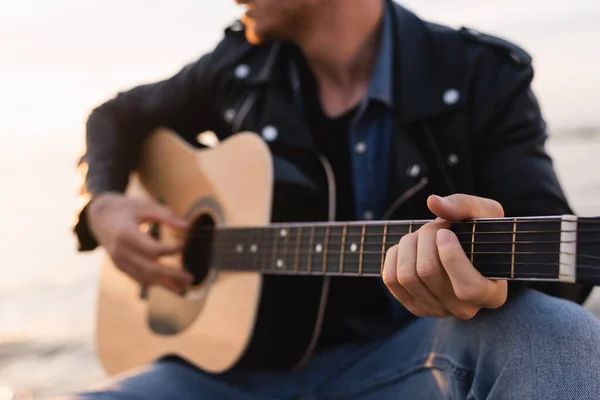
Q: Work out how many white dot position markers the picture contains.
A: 6